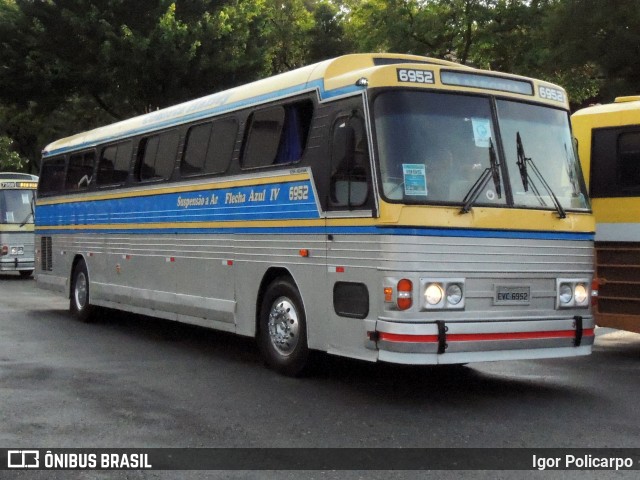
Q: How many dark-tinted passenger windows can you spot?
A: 6